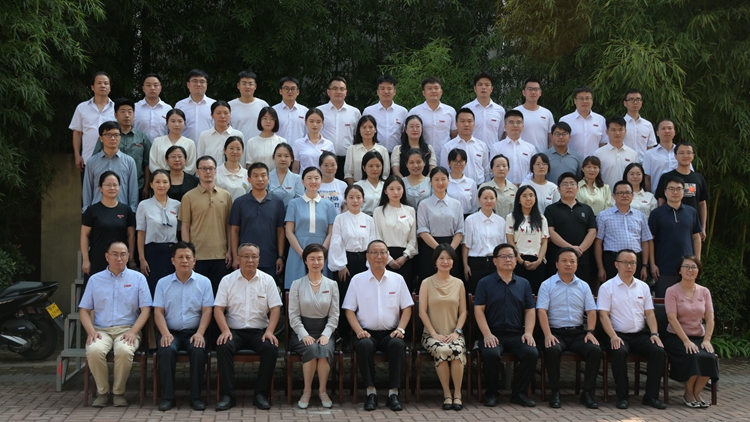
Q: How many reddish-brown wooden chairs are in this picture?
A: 10